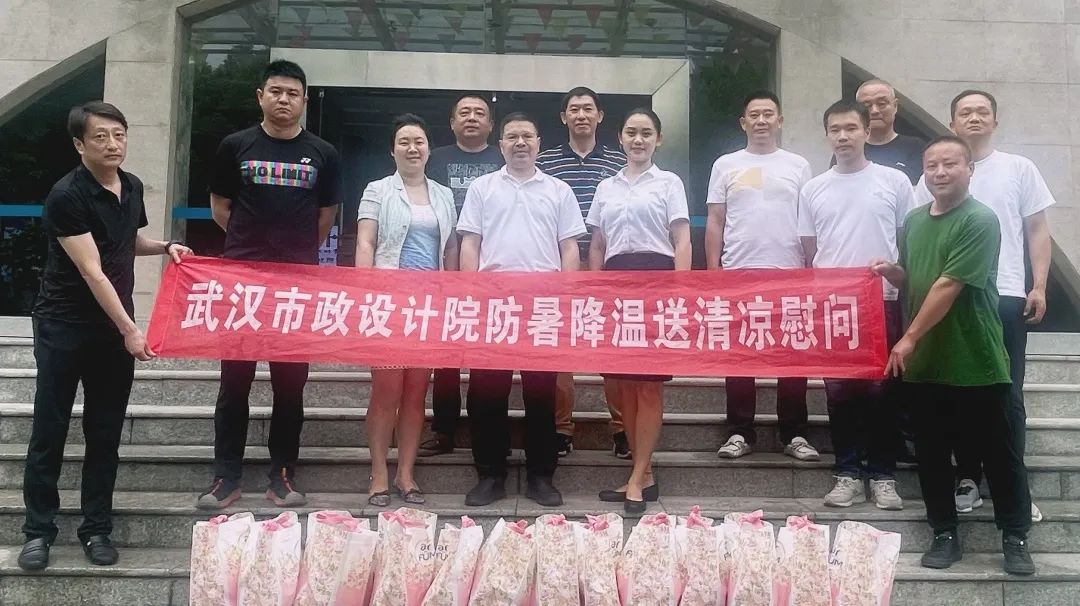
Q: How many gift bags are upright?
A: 13